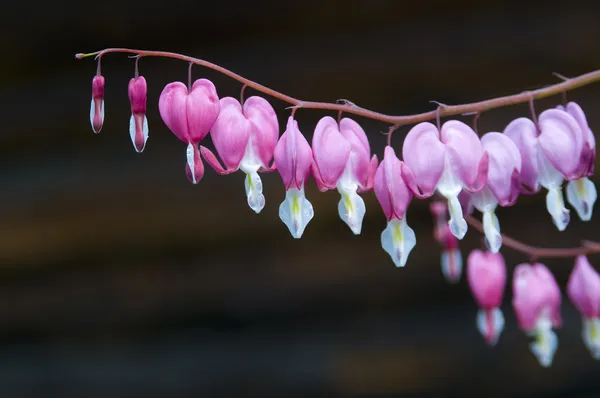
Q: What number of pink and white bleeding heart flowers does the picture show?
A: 15